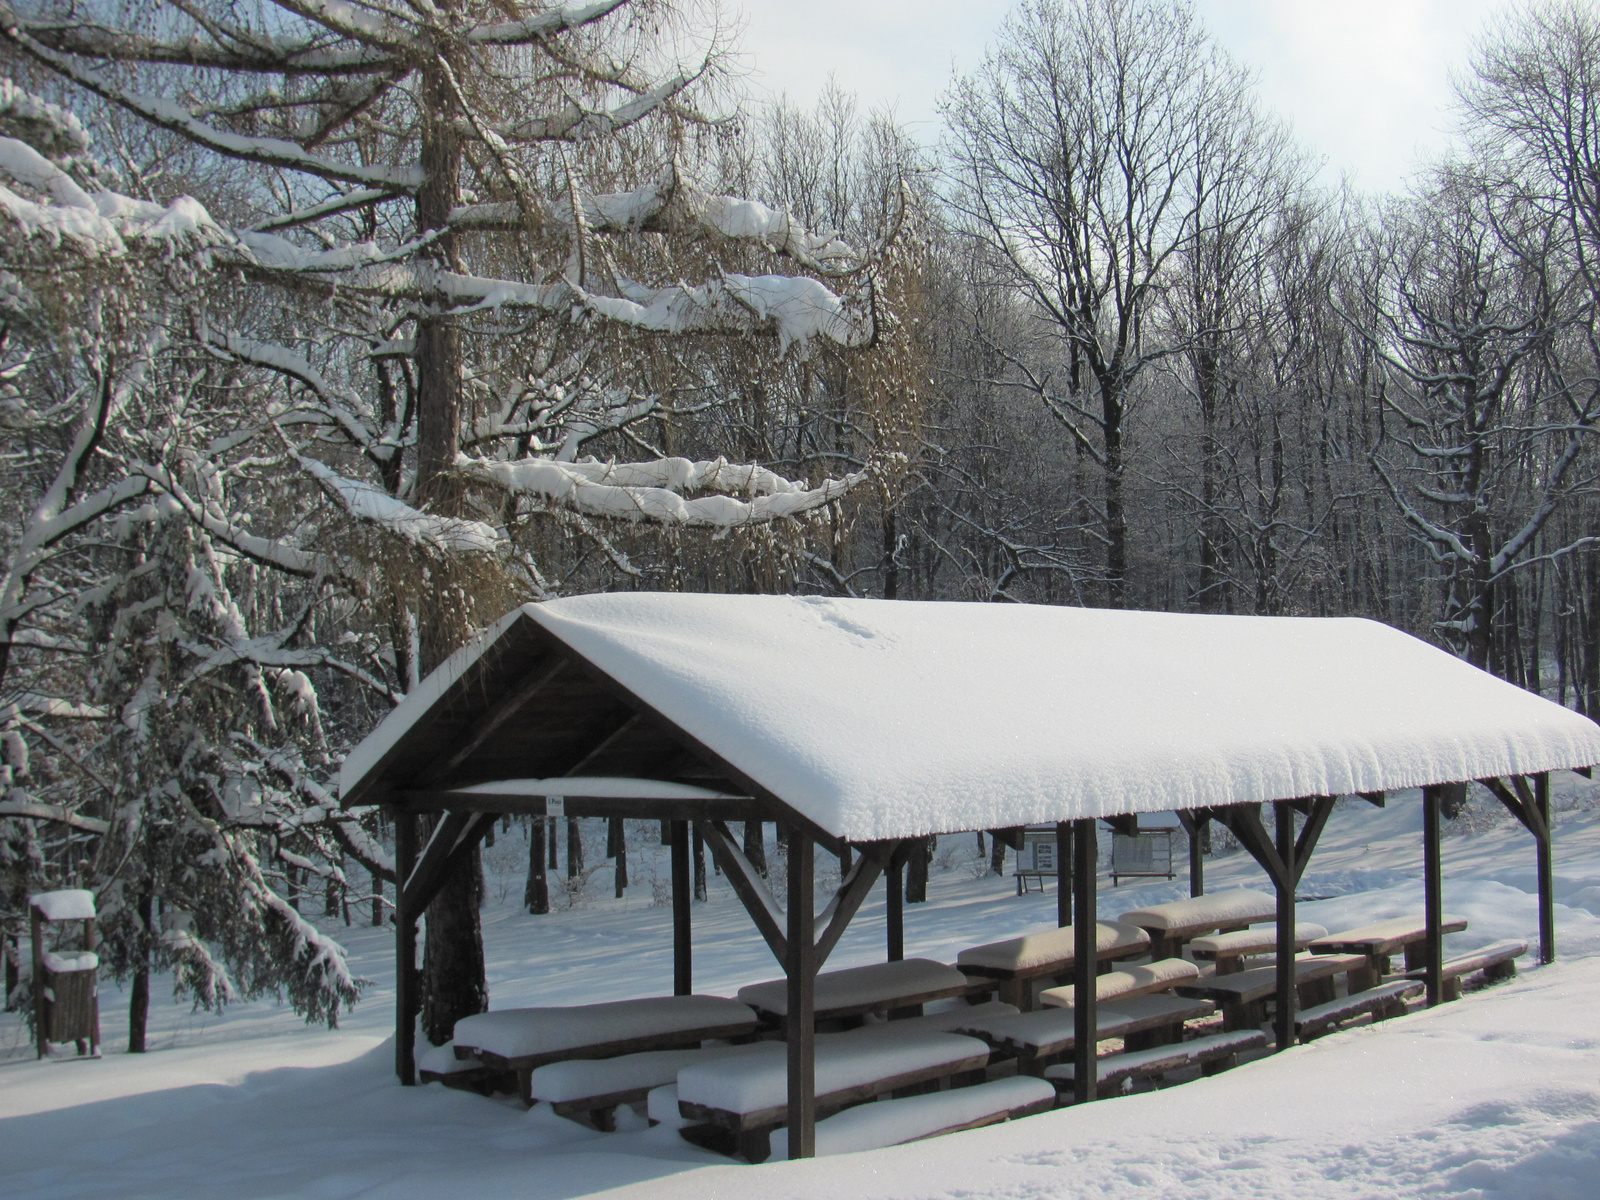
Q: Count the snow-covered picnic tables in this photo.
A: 8